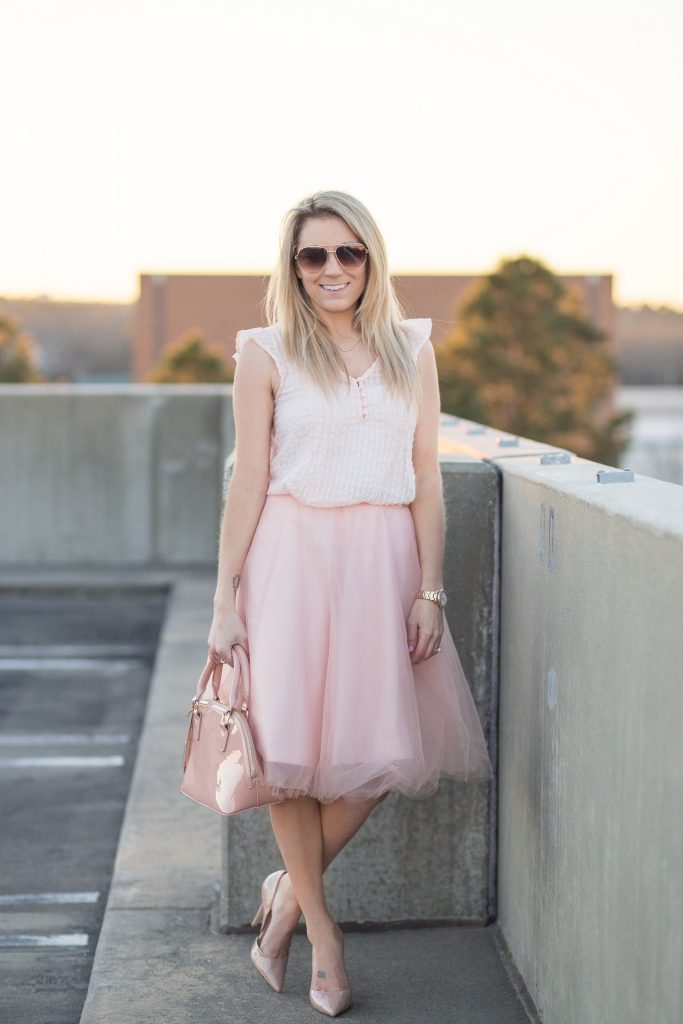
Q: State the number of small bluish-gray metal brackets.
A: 5